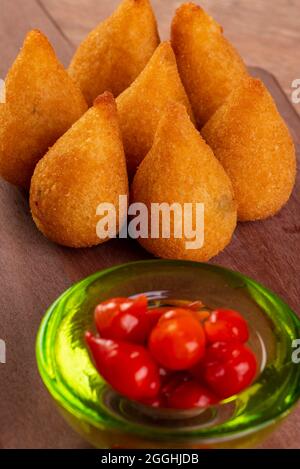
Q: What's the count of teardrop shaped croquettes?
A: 7